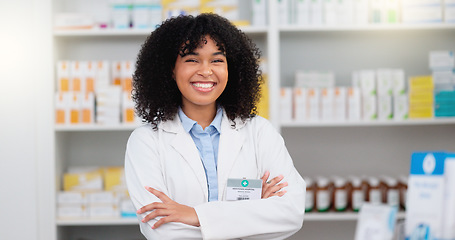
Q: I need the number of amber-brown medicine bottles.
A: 7